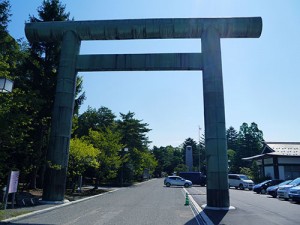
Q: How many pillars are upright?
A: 2